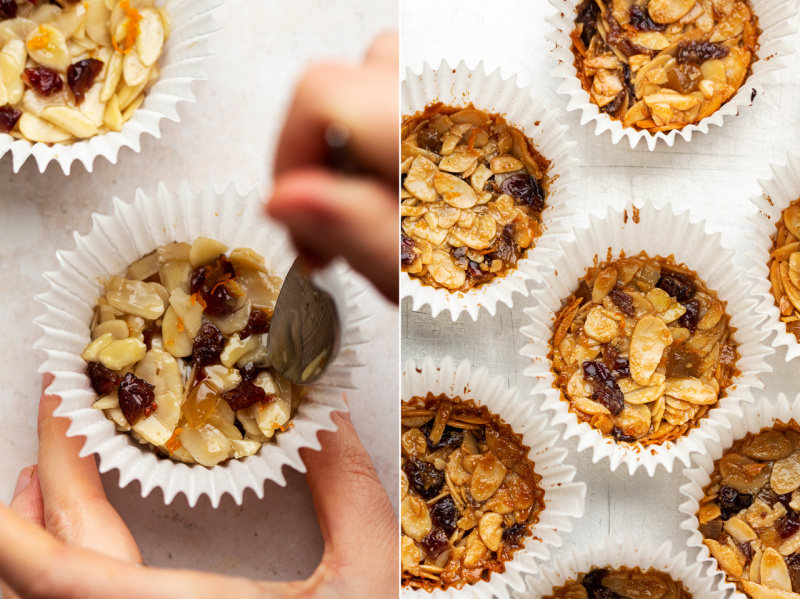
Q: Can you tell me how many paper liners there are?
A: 9